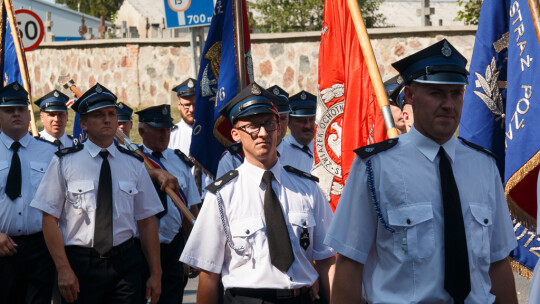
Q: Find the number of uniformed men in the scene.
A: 12